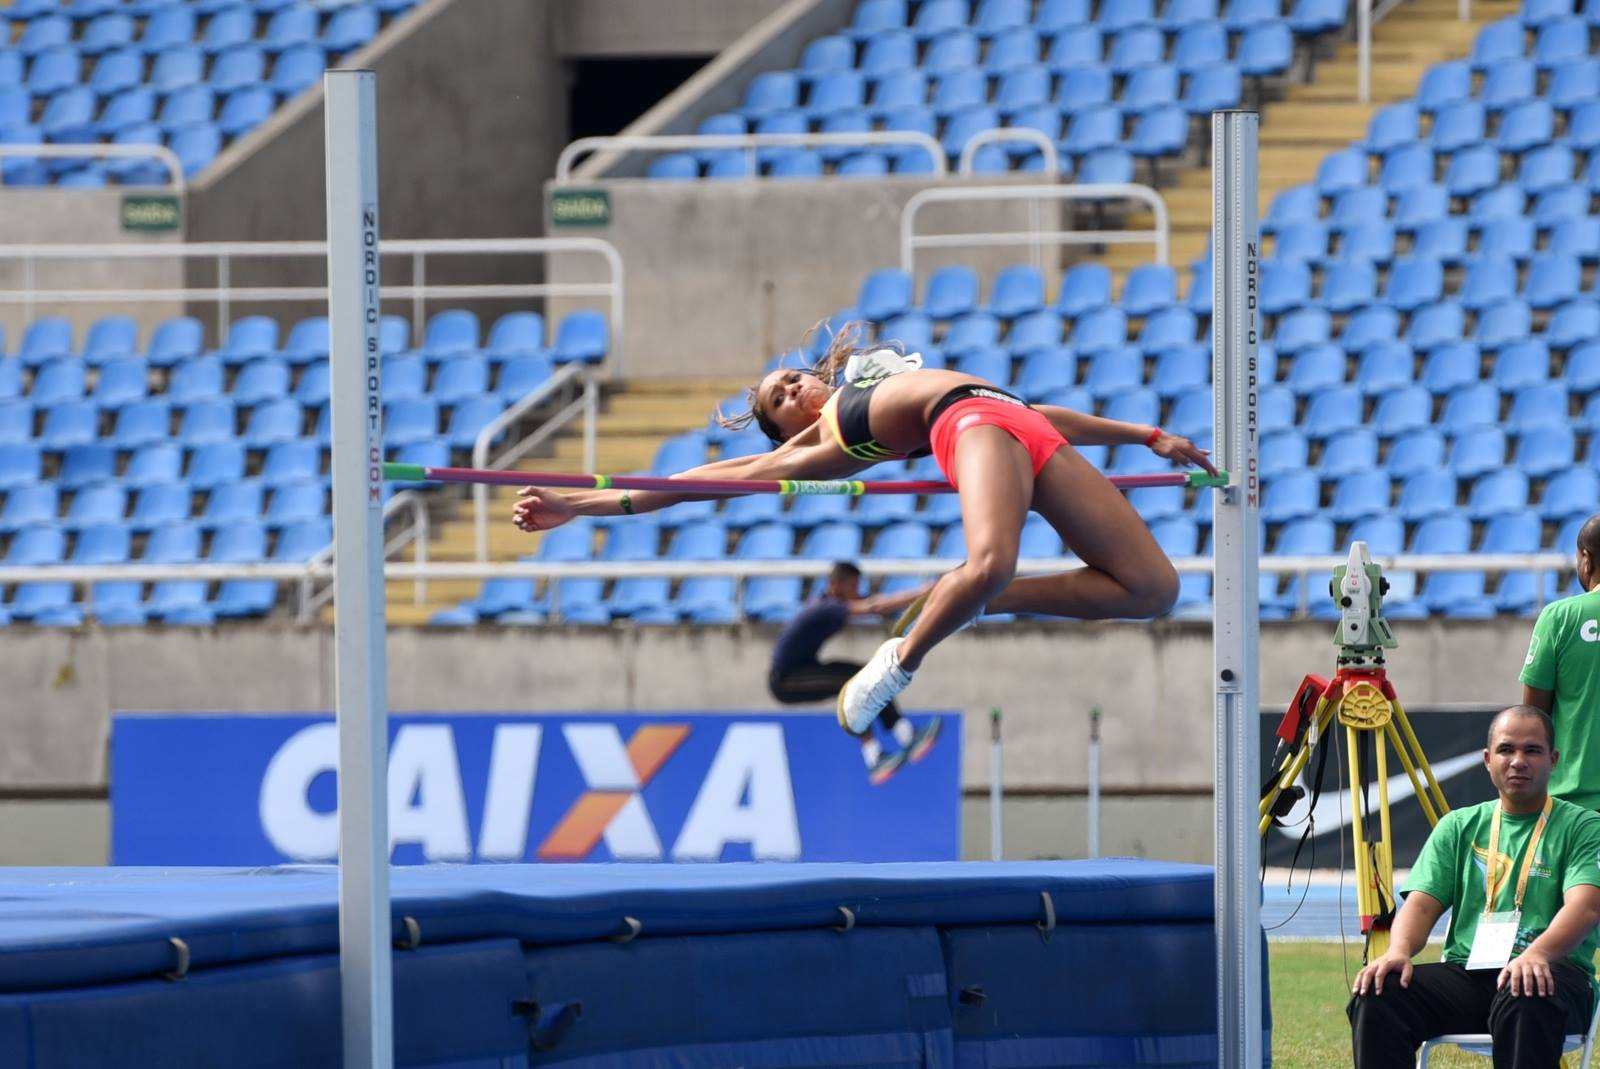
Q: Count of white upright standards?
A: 2